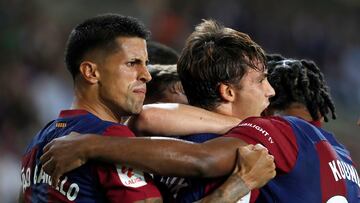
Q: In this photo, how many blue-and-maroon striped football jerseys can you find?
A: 3